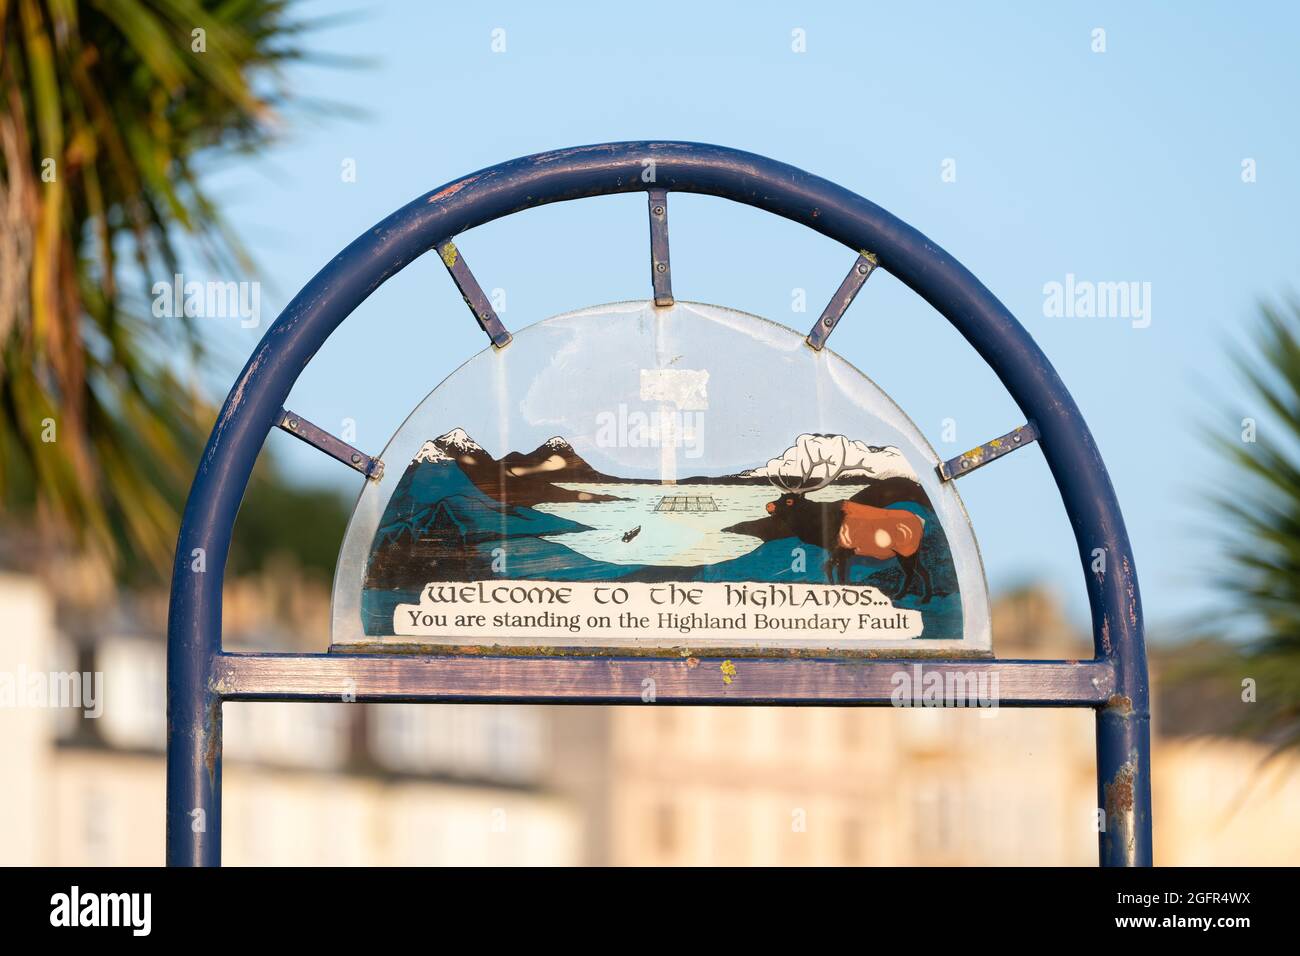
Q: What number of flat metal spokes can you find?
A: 5